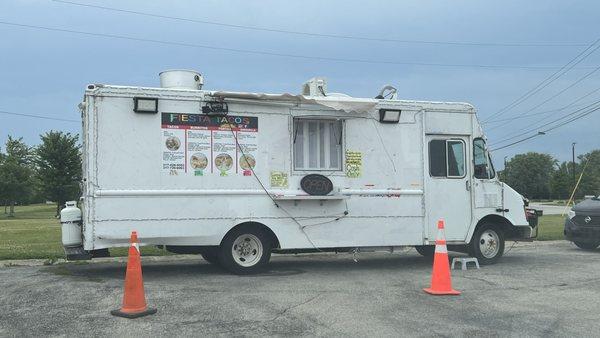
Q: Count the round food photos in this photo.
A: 4